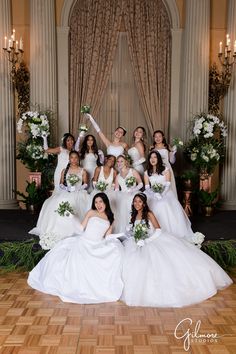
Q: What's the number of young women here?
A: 11